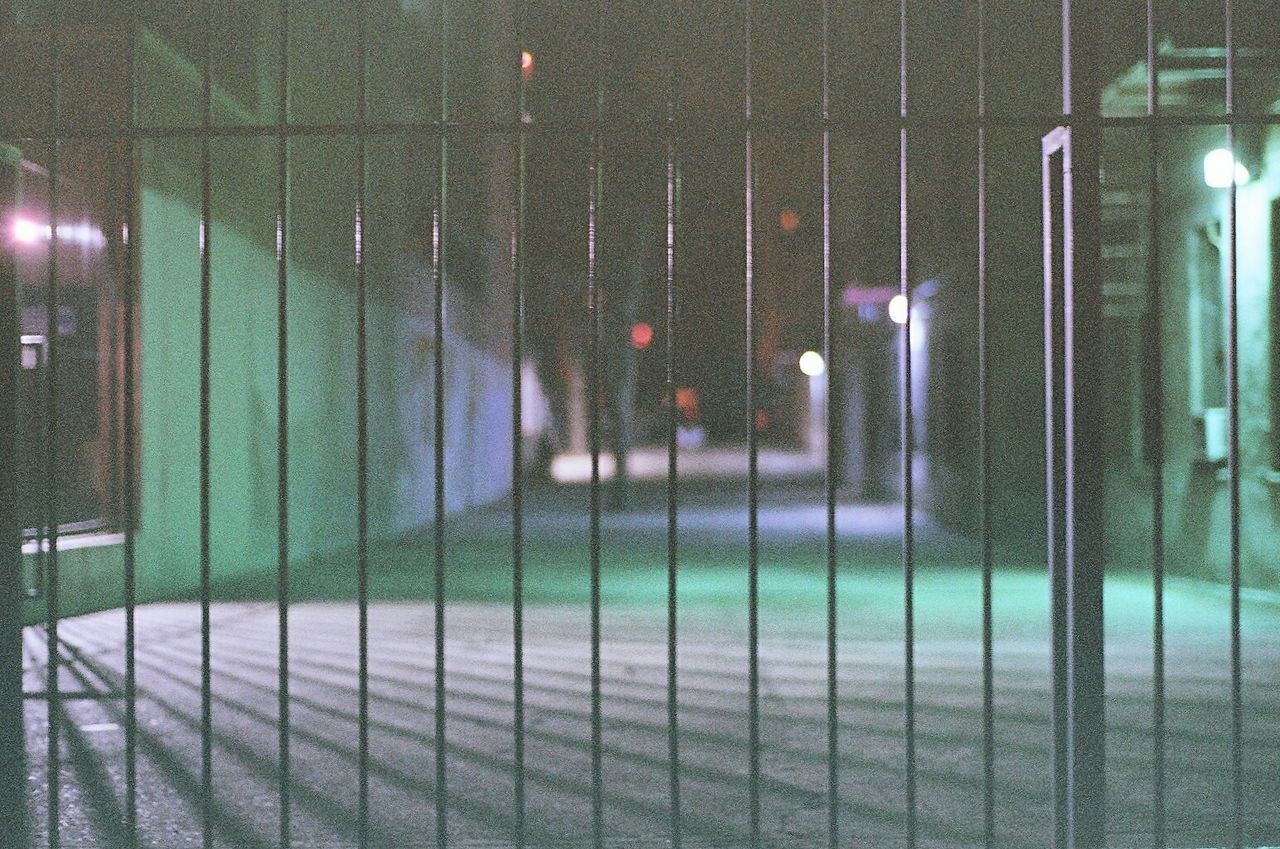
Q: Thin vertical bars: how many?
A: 15